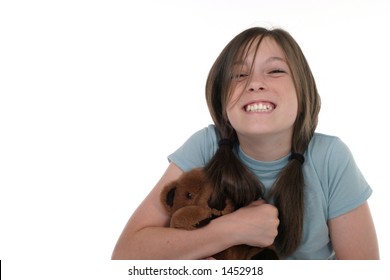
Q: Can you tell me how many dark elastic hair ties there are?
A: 2